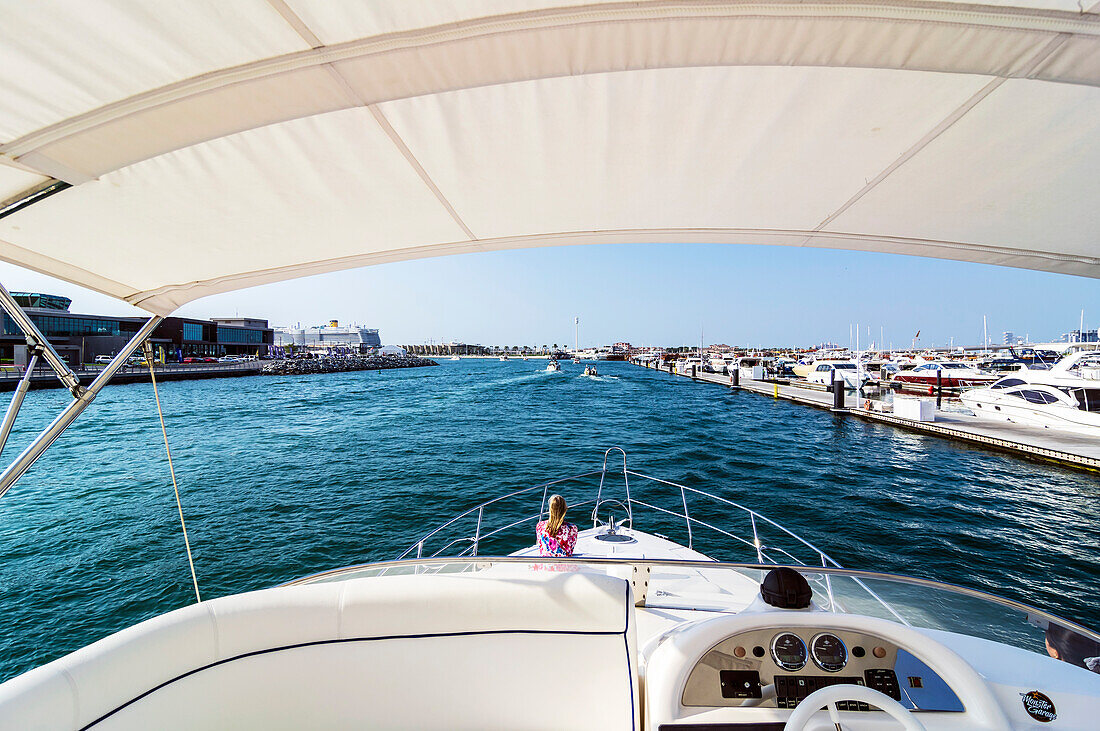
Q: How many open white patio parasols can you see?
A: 0